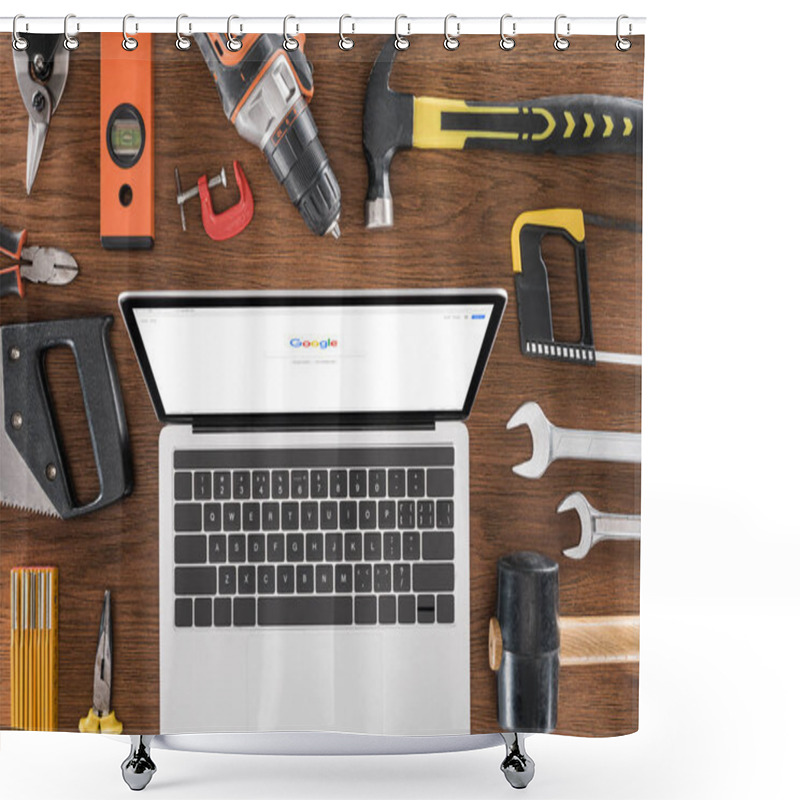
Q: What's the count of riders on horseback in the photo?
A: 0